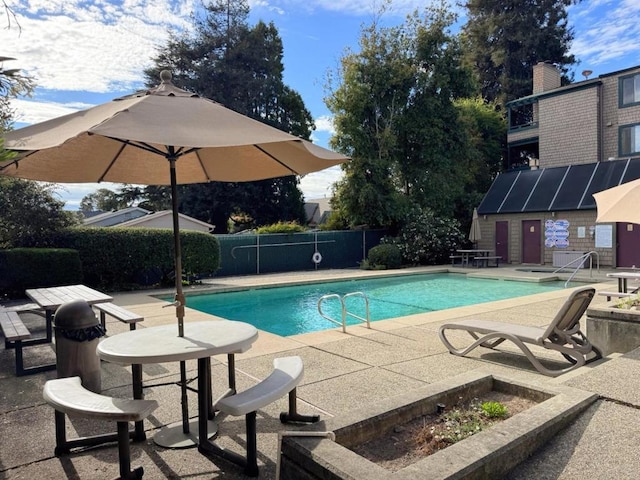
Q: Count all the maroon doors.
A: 3